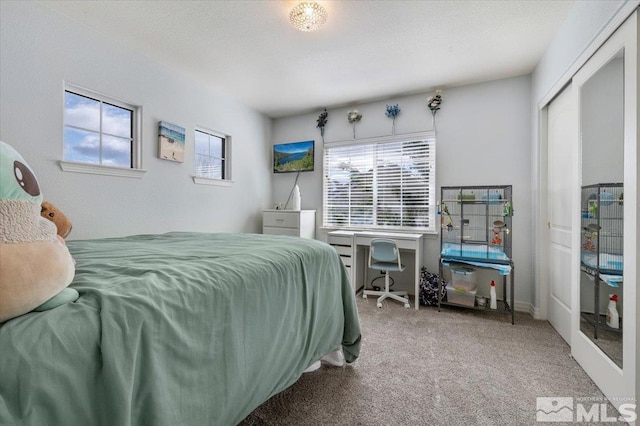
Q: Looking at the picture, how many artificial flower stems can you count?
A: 4